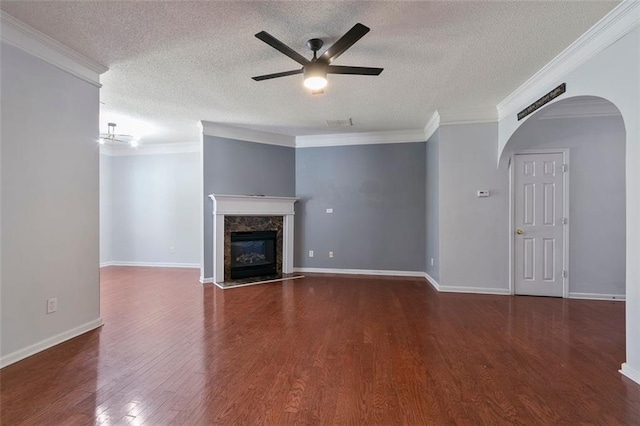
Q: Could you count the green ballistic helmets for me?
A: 0